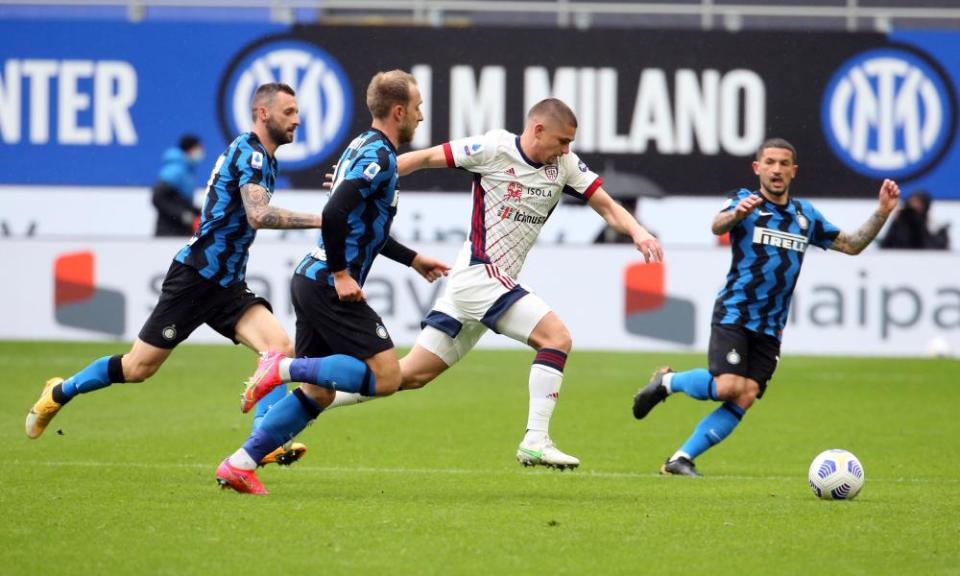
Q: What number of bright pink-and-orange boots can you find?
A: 2